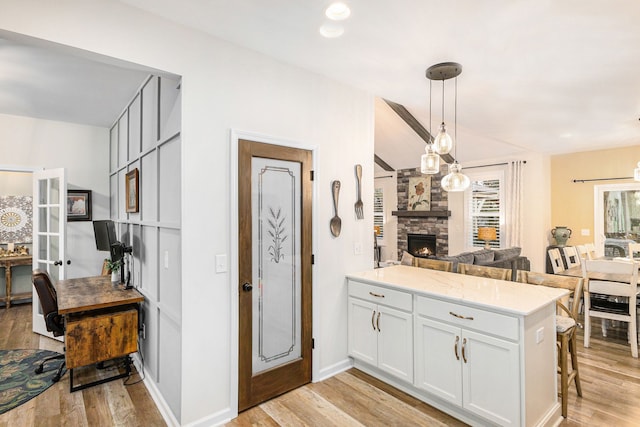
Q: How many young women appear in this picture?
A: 0